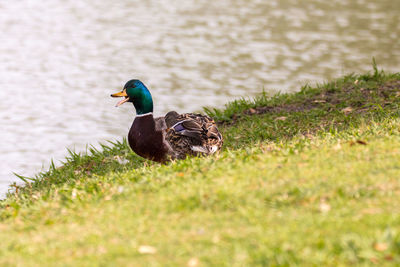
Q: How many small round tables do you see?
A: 0